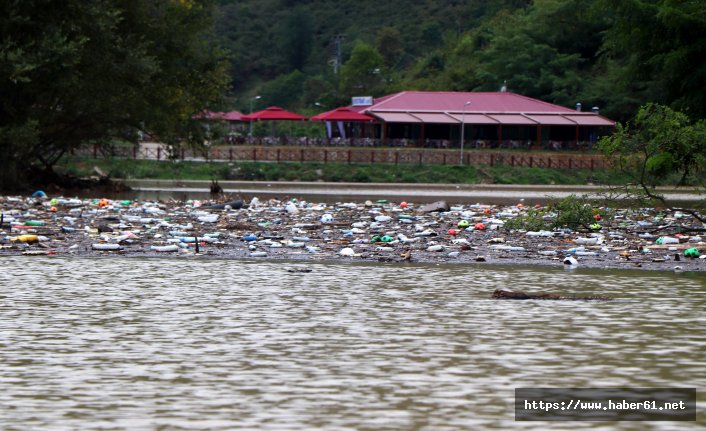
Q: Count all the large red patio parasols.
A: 2